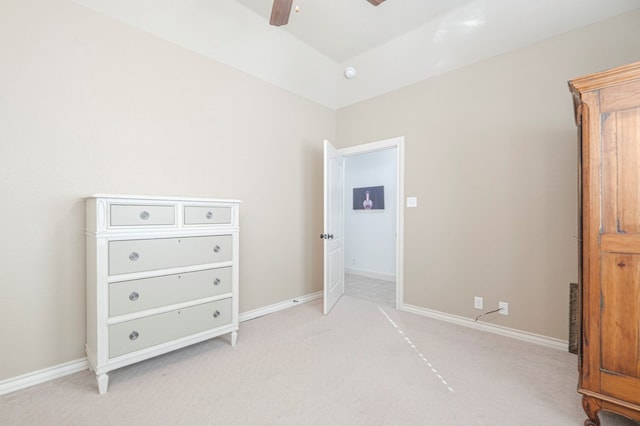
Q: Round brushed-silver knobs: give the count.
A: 8